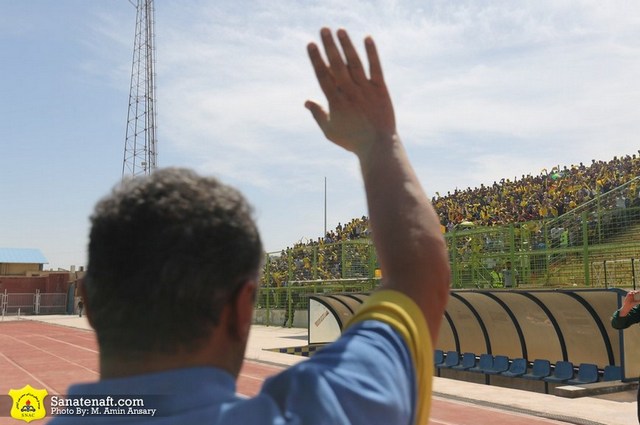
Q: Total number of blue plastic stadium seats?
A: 10